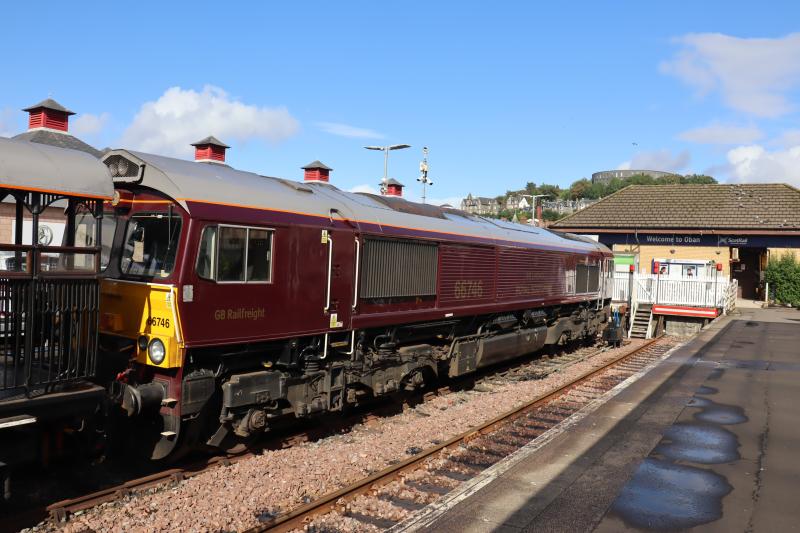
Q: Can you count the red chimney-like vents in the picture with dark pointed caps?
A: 4